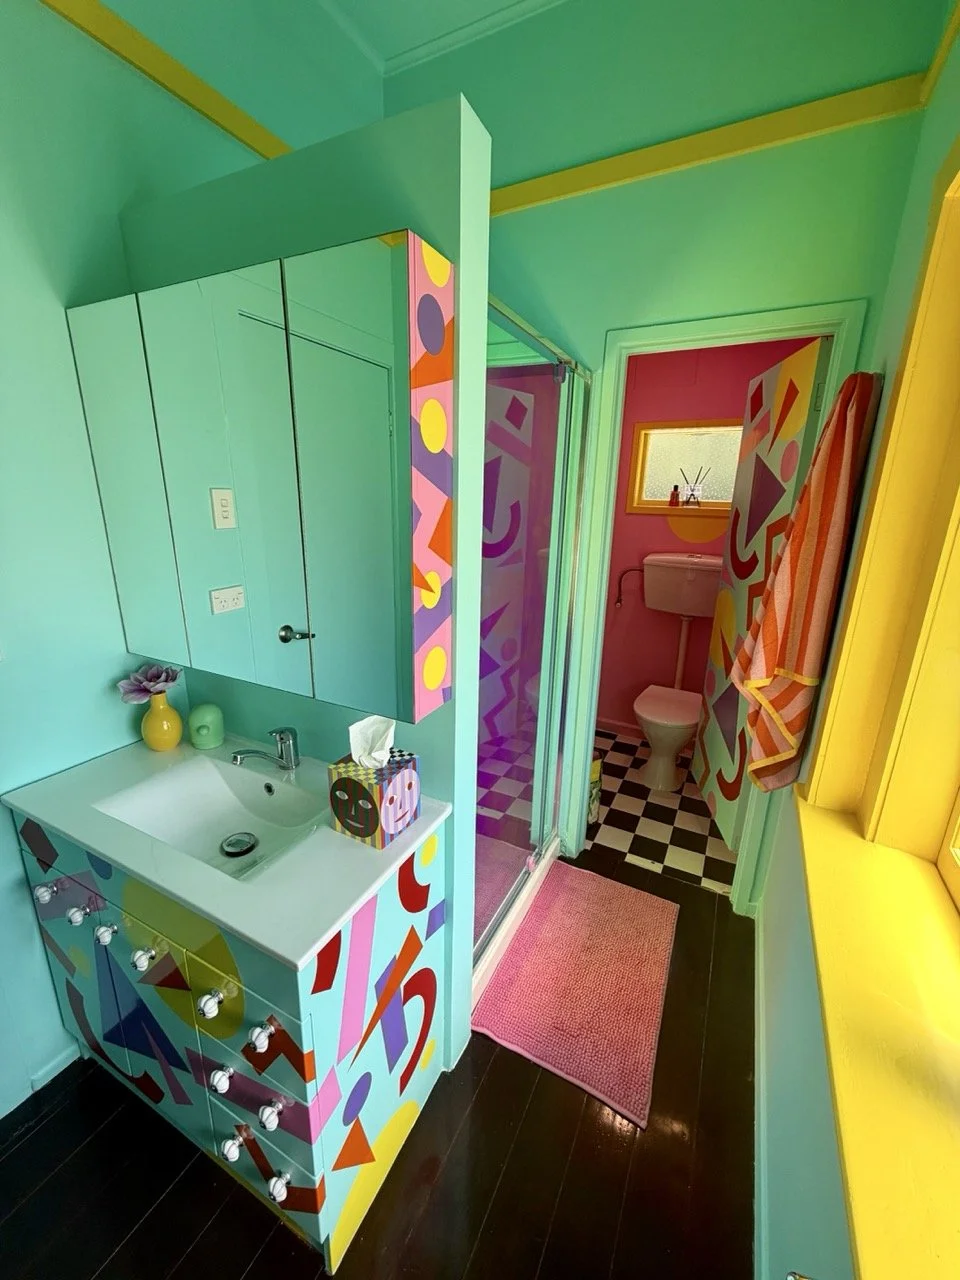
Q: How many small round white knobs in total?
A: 10